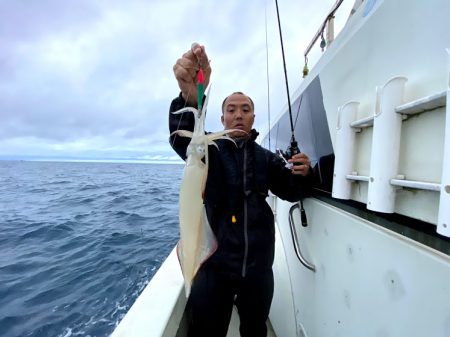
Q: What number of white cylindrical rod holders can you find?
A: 3